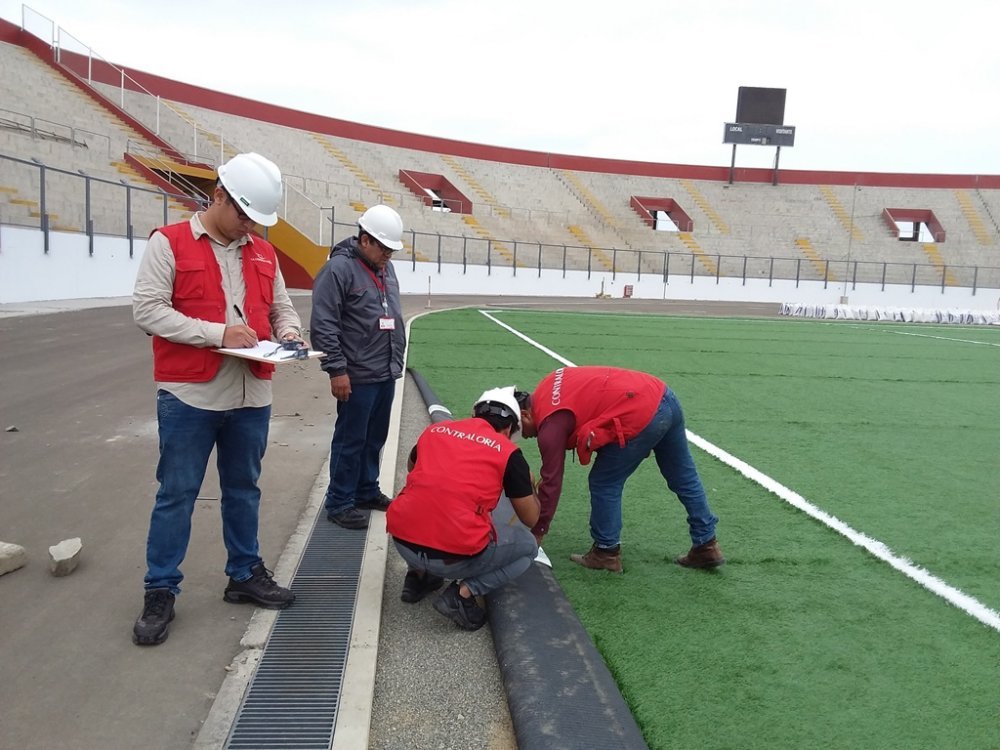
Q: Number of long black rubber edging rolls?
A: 1